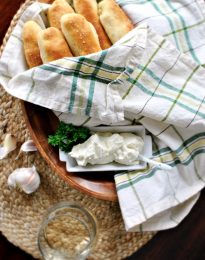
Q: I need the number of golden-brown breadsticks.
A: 6